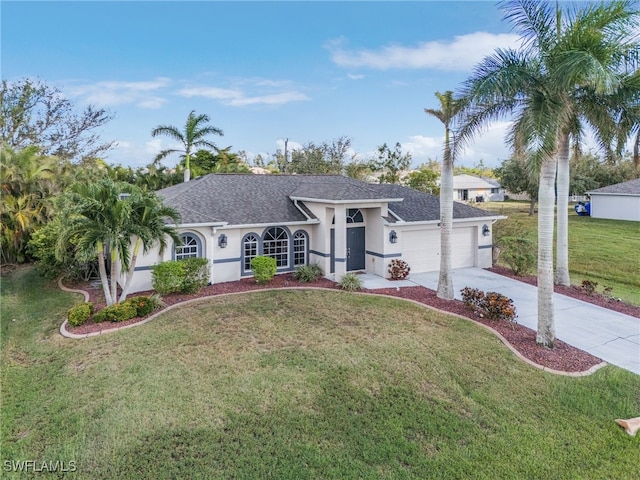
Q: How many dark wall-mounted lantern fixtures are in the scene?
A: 3